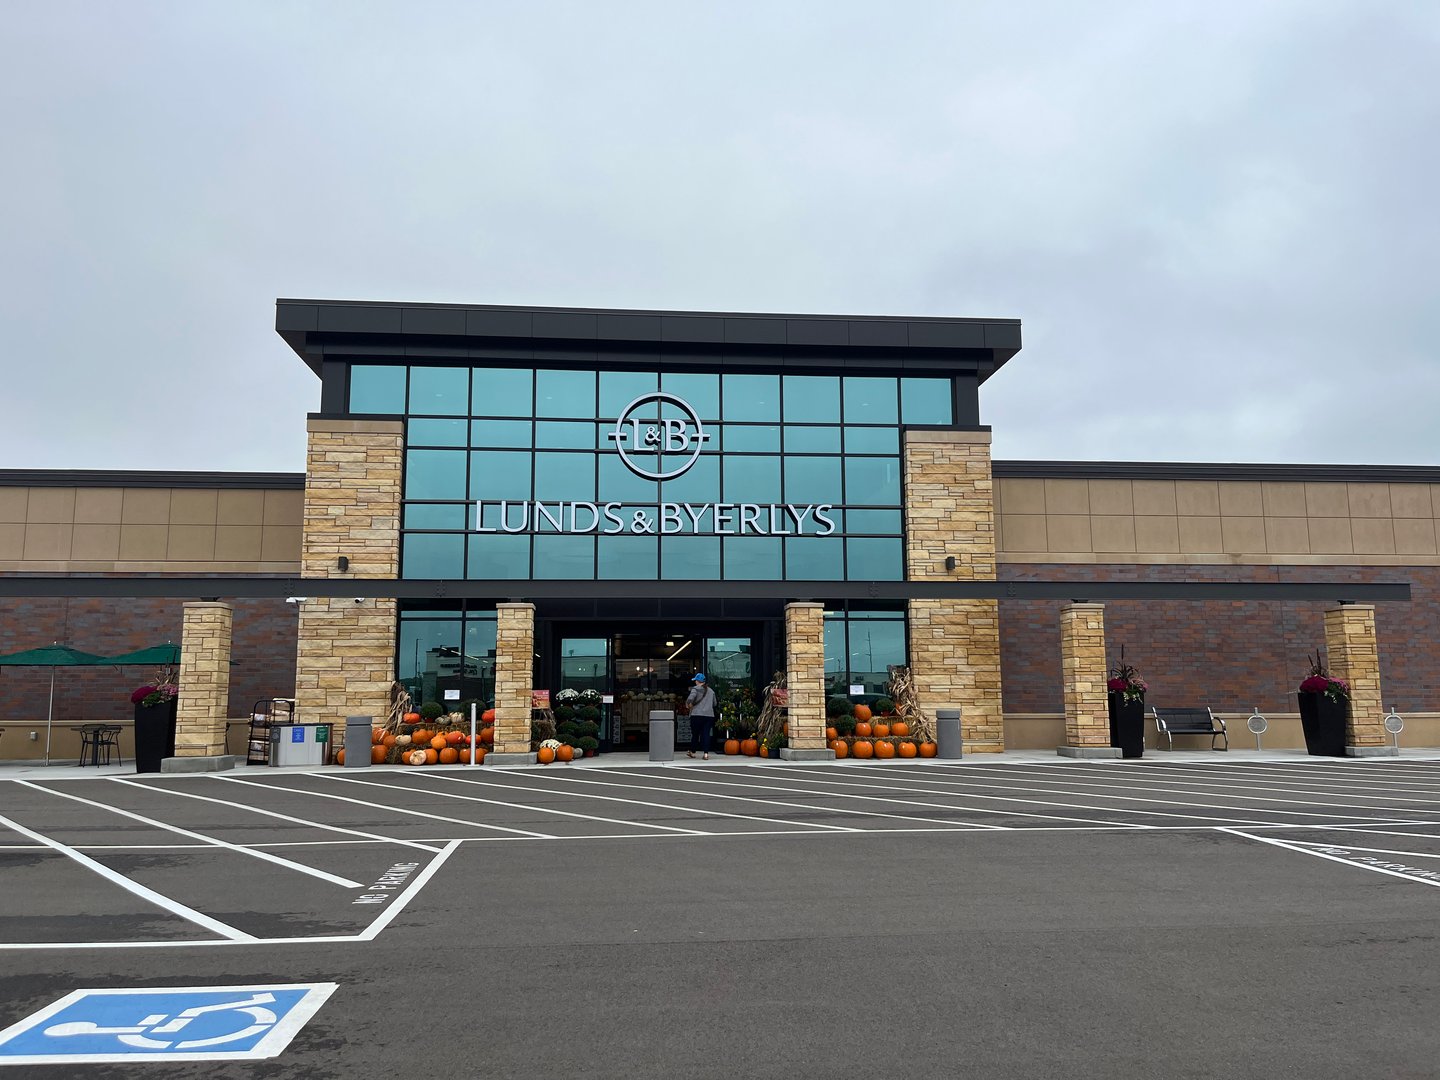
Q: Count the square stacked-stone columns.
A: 5